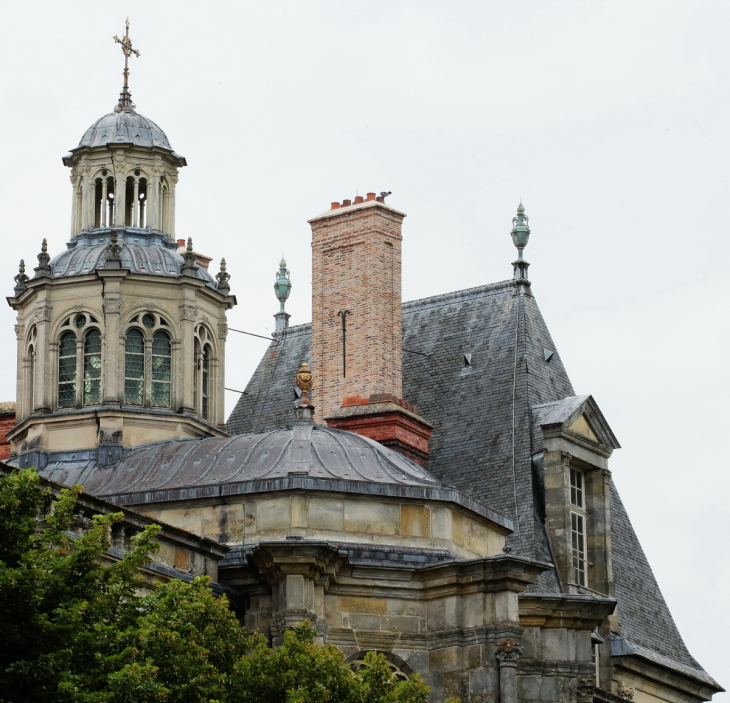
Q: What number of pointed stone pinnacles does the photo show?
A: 5